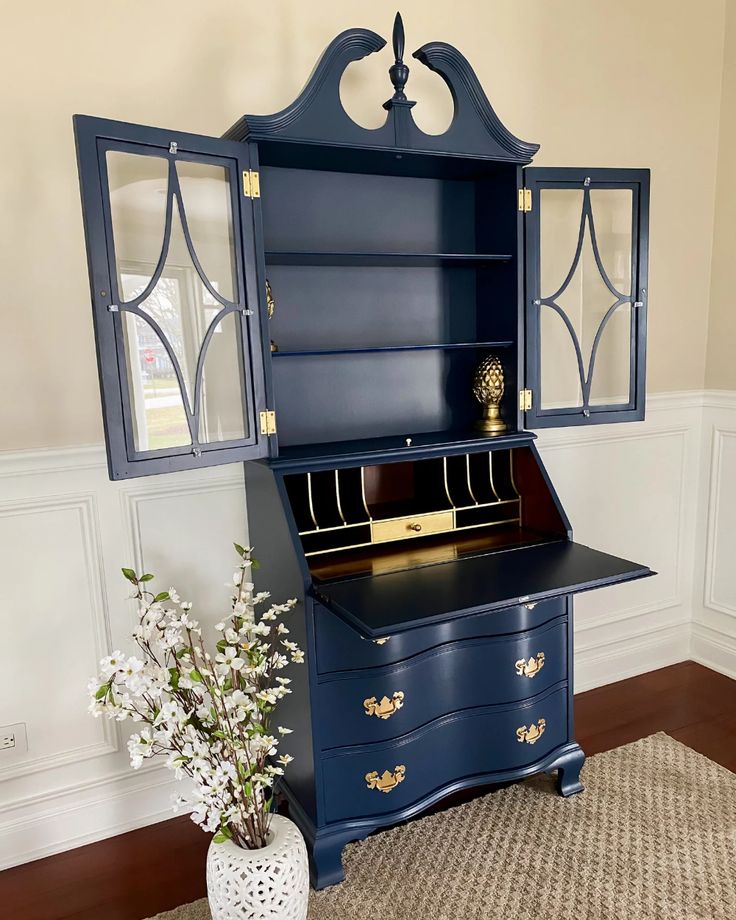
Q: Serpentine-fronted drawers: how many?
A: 3